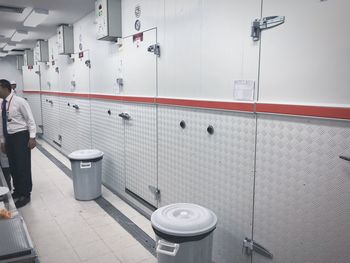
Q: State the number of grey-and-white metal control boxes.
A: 5